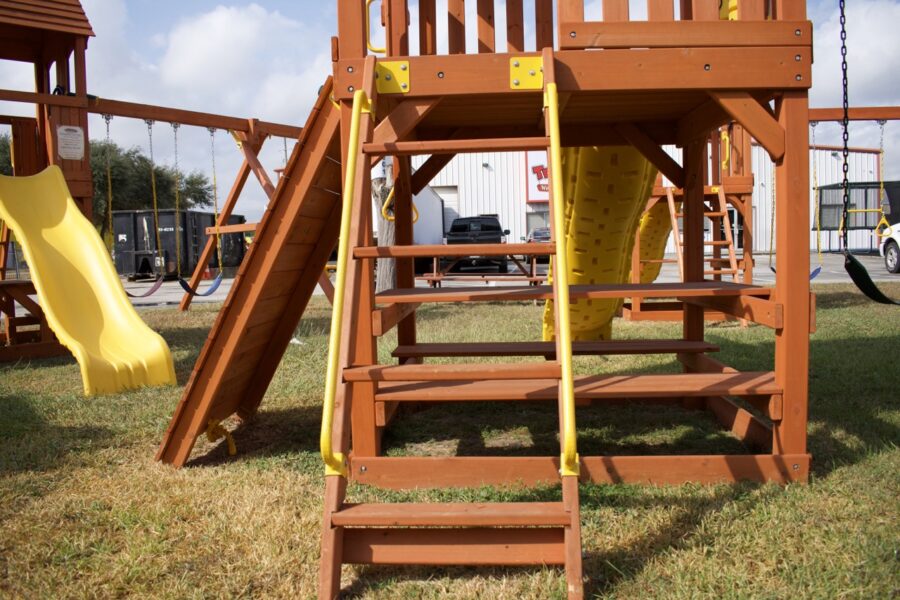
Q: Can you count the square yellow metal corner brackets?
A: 2